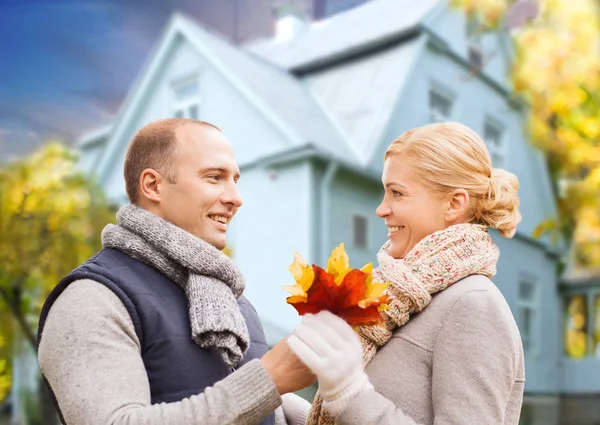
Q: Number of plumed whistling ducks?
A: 0